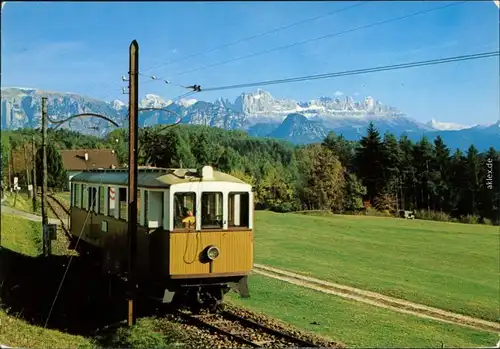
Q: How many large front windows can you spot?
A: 3